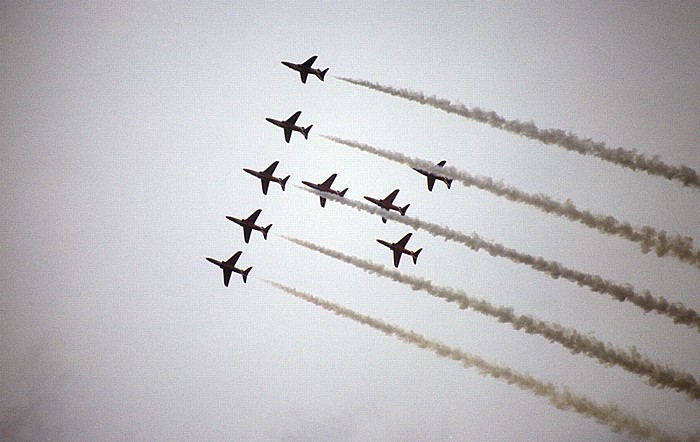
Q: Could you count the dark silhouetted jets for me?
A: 9